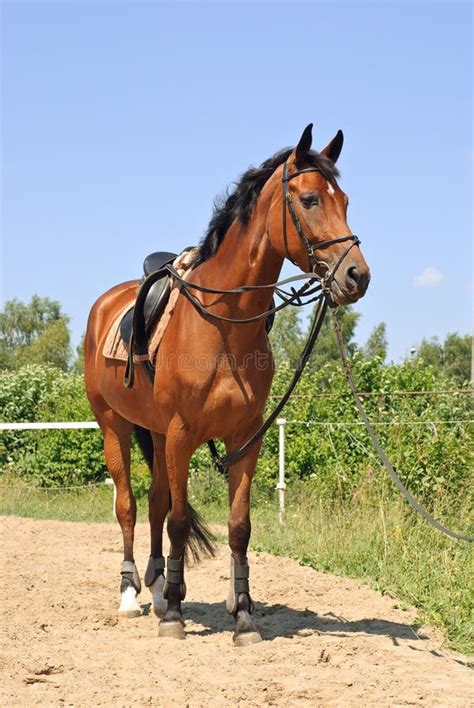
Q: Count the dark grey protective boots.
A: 4